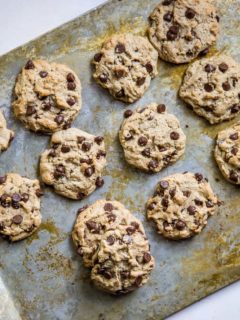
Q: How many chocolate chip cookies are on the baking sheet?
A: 12